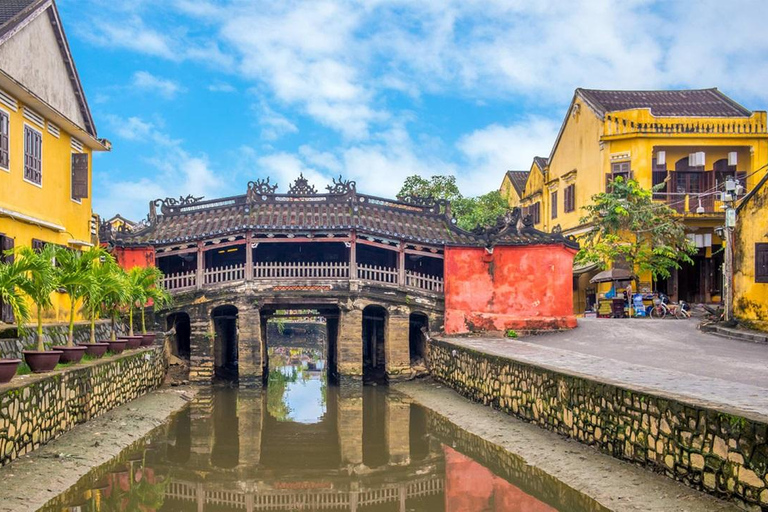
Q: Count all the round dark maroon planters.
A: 7